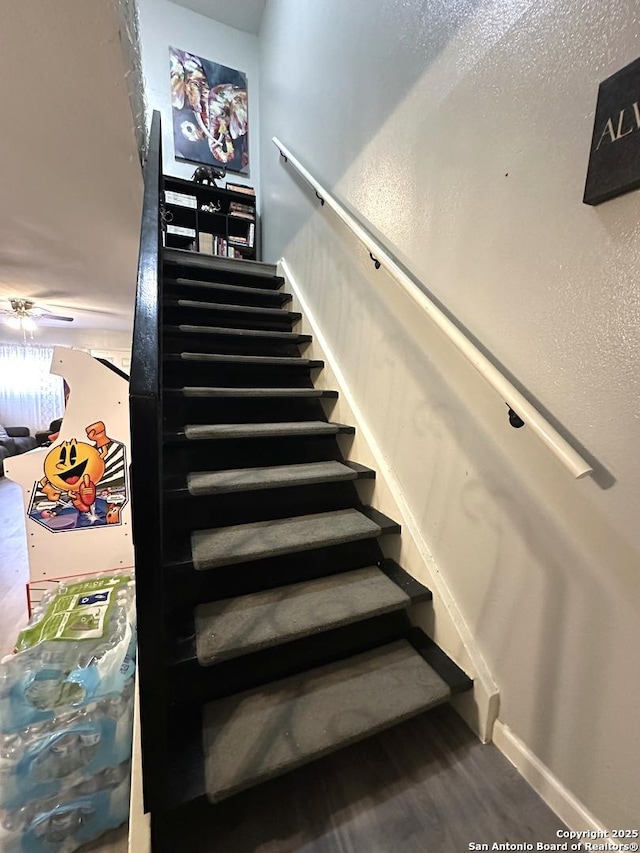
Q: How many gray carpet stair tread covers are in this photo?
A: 11